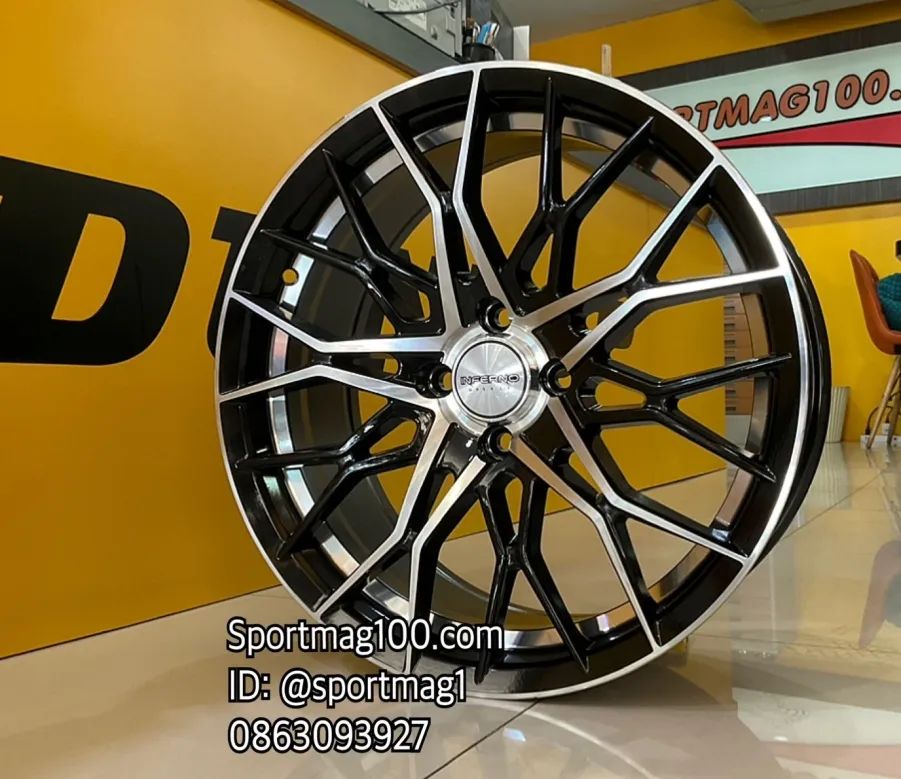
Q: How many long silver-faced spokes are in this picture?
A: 10